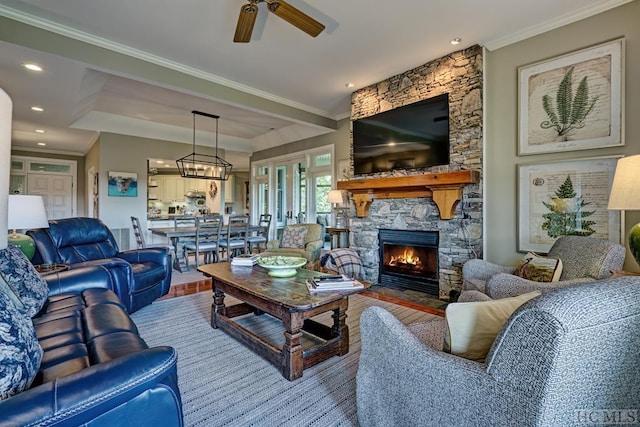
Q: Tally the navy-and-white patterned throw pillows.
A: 2